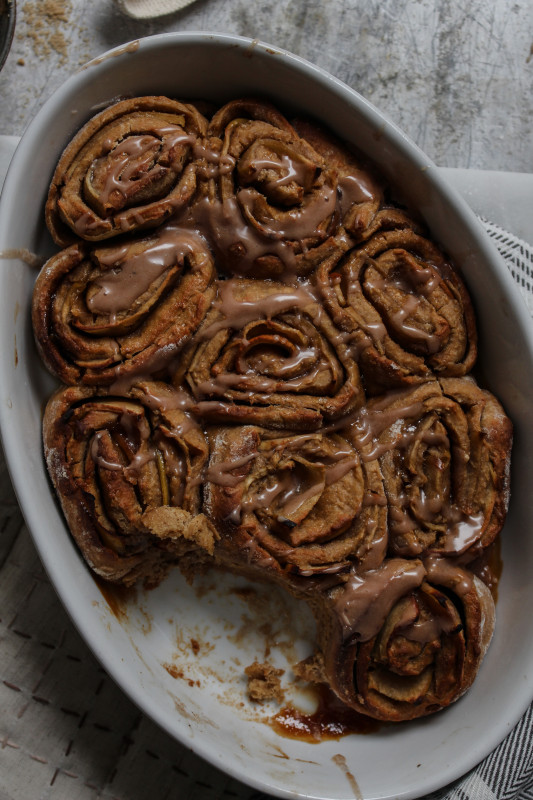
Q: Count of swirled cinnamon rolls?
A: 9